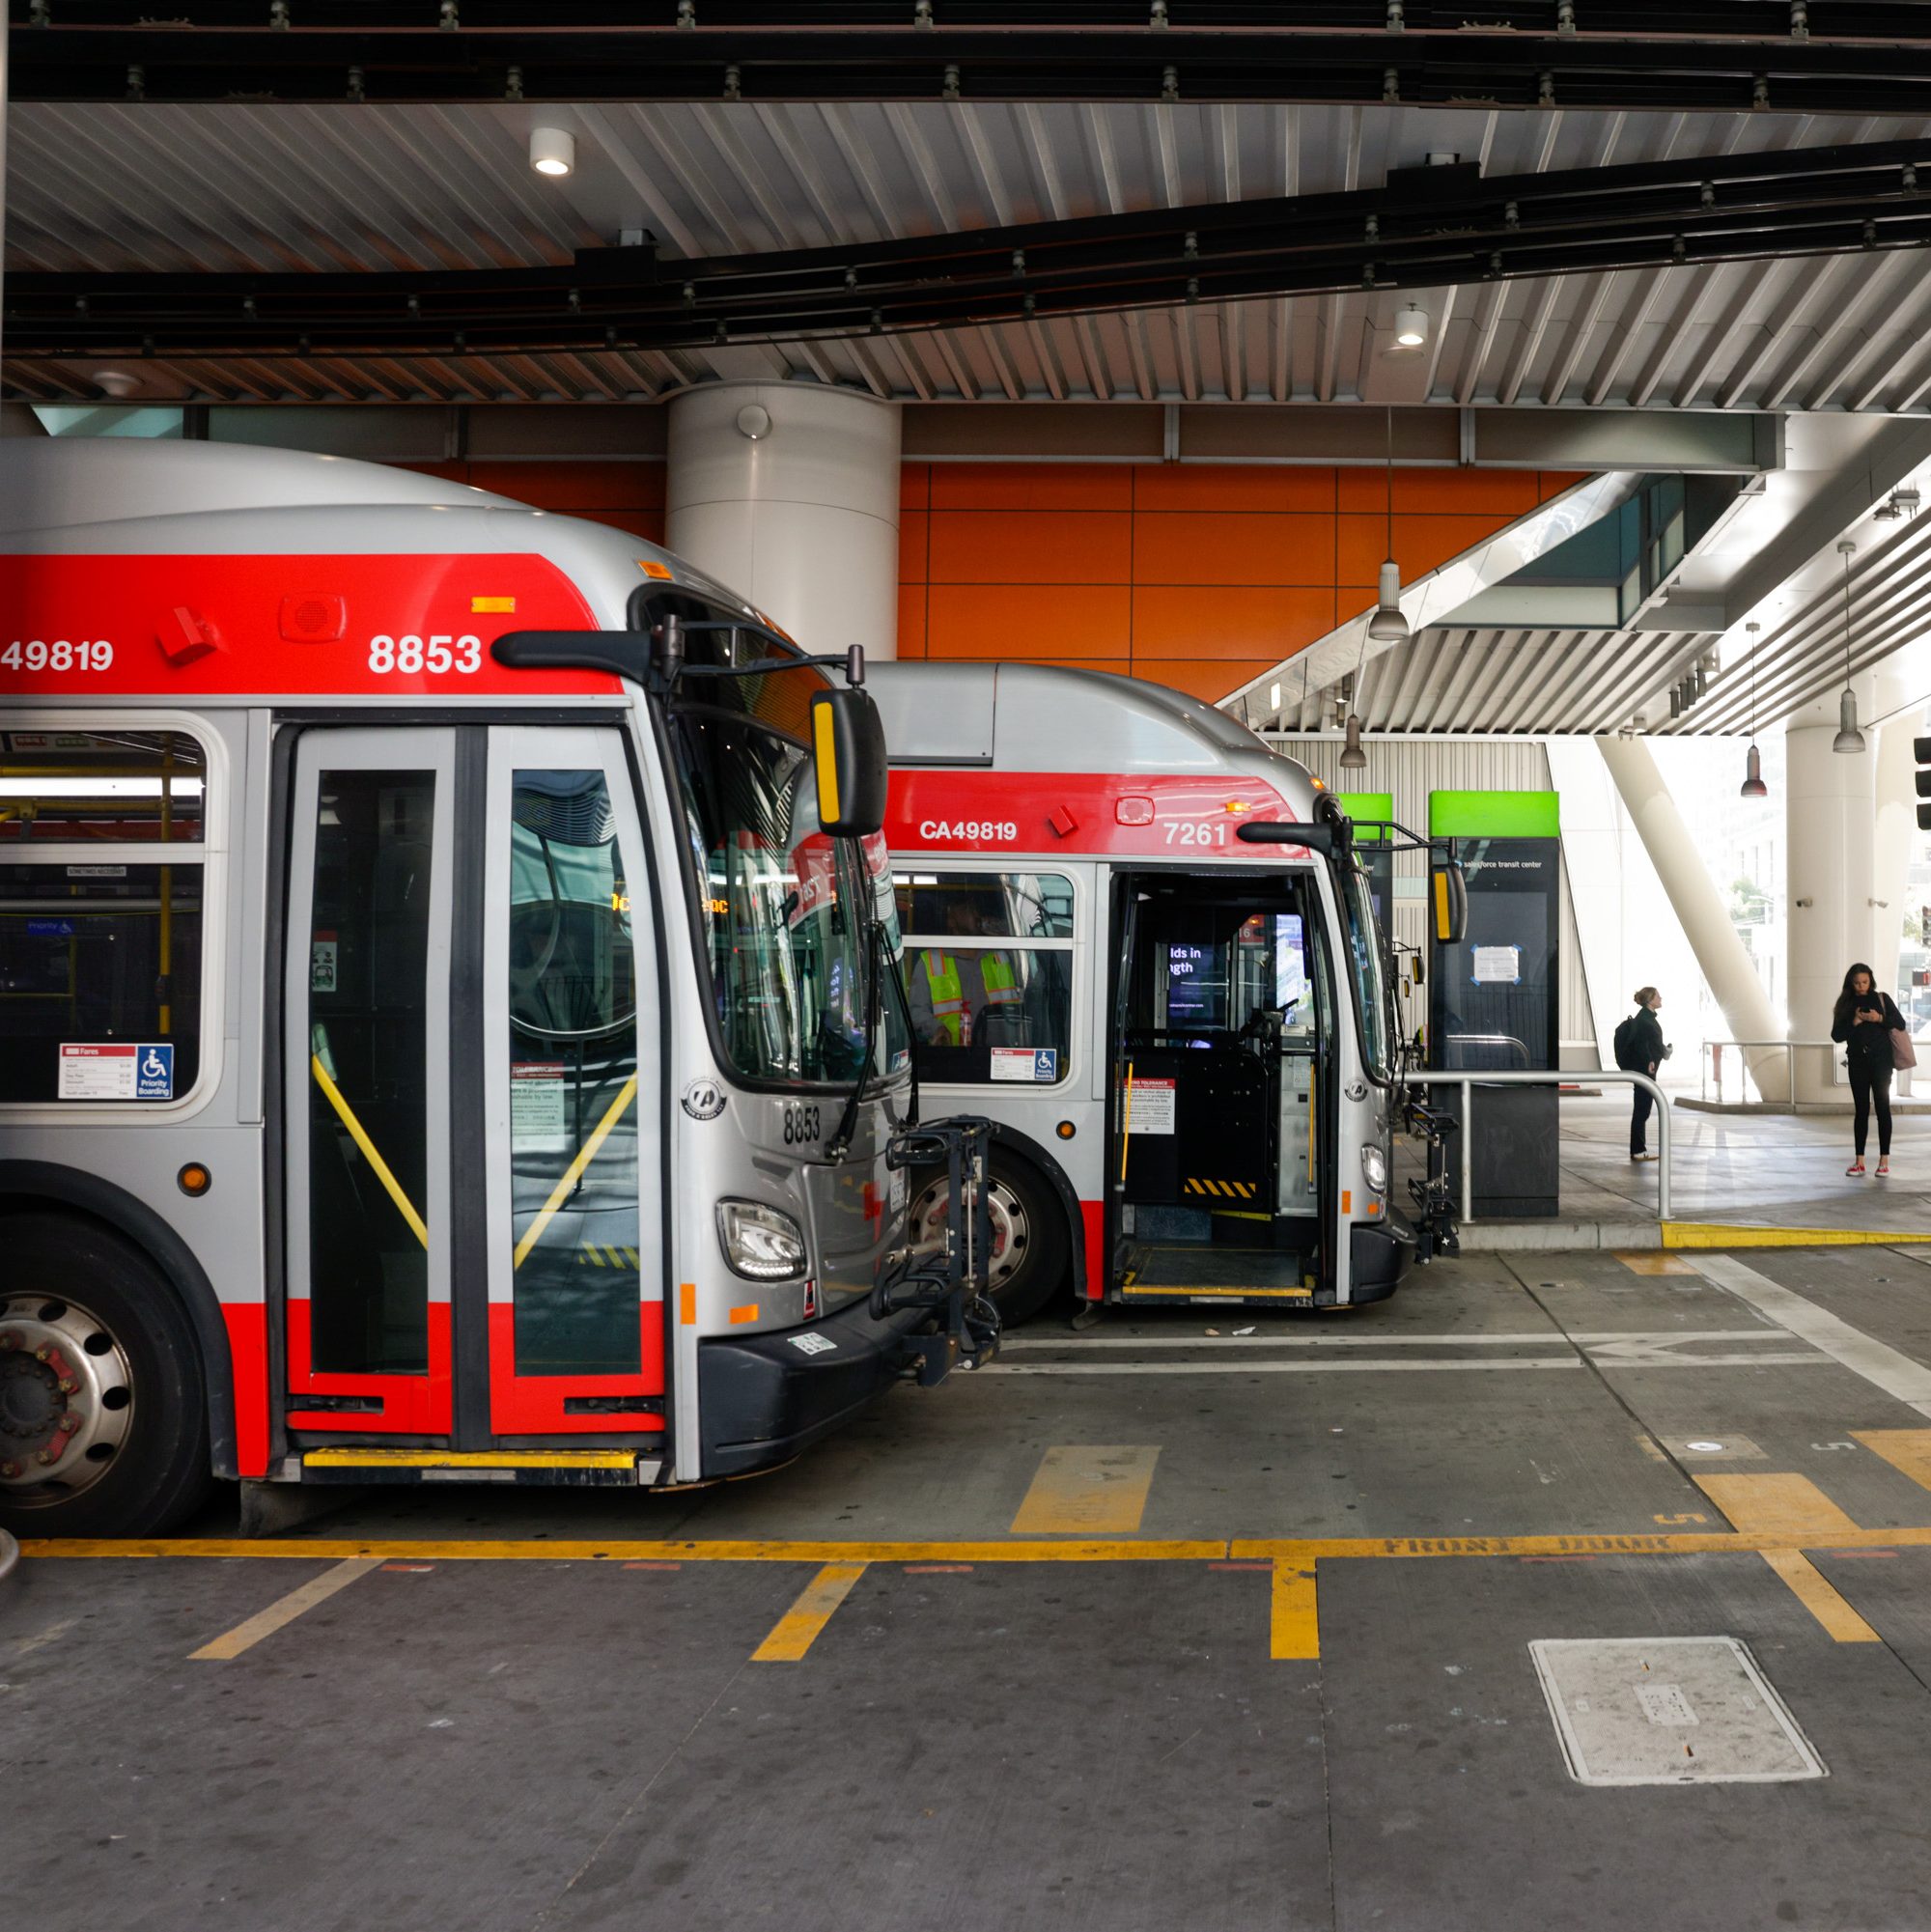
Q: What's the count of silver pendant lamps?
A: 4